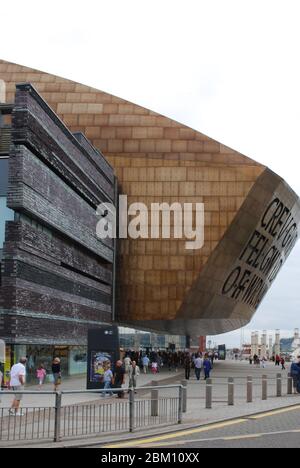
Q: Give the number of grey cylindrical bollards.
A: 8